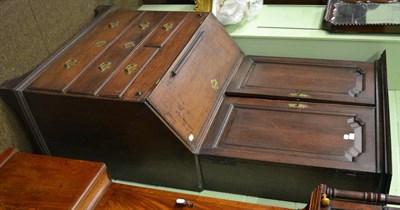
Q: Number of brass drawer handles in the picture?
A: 6